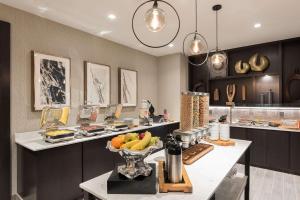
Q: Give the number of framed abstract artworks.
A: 3